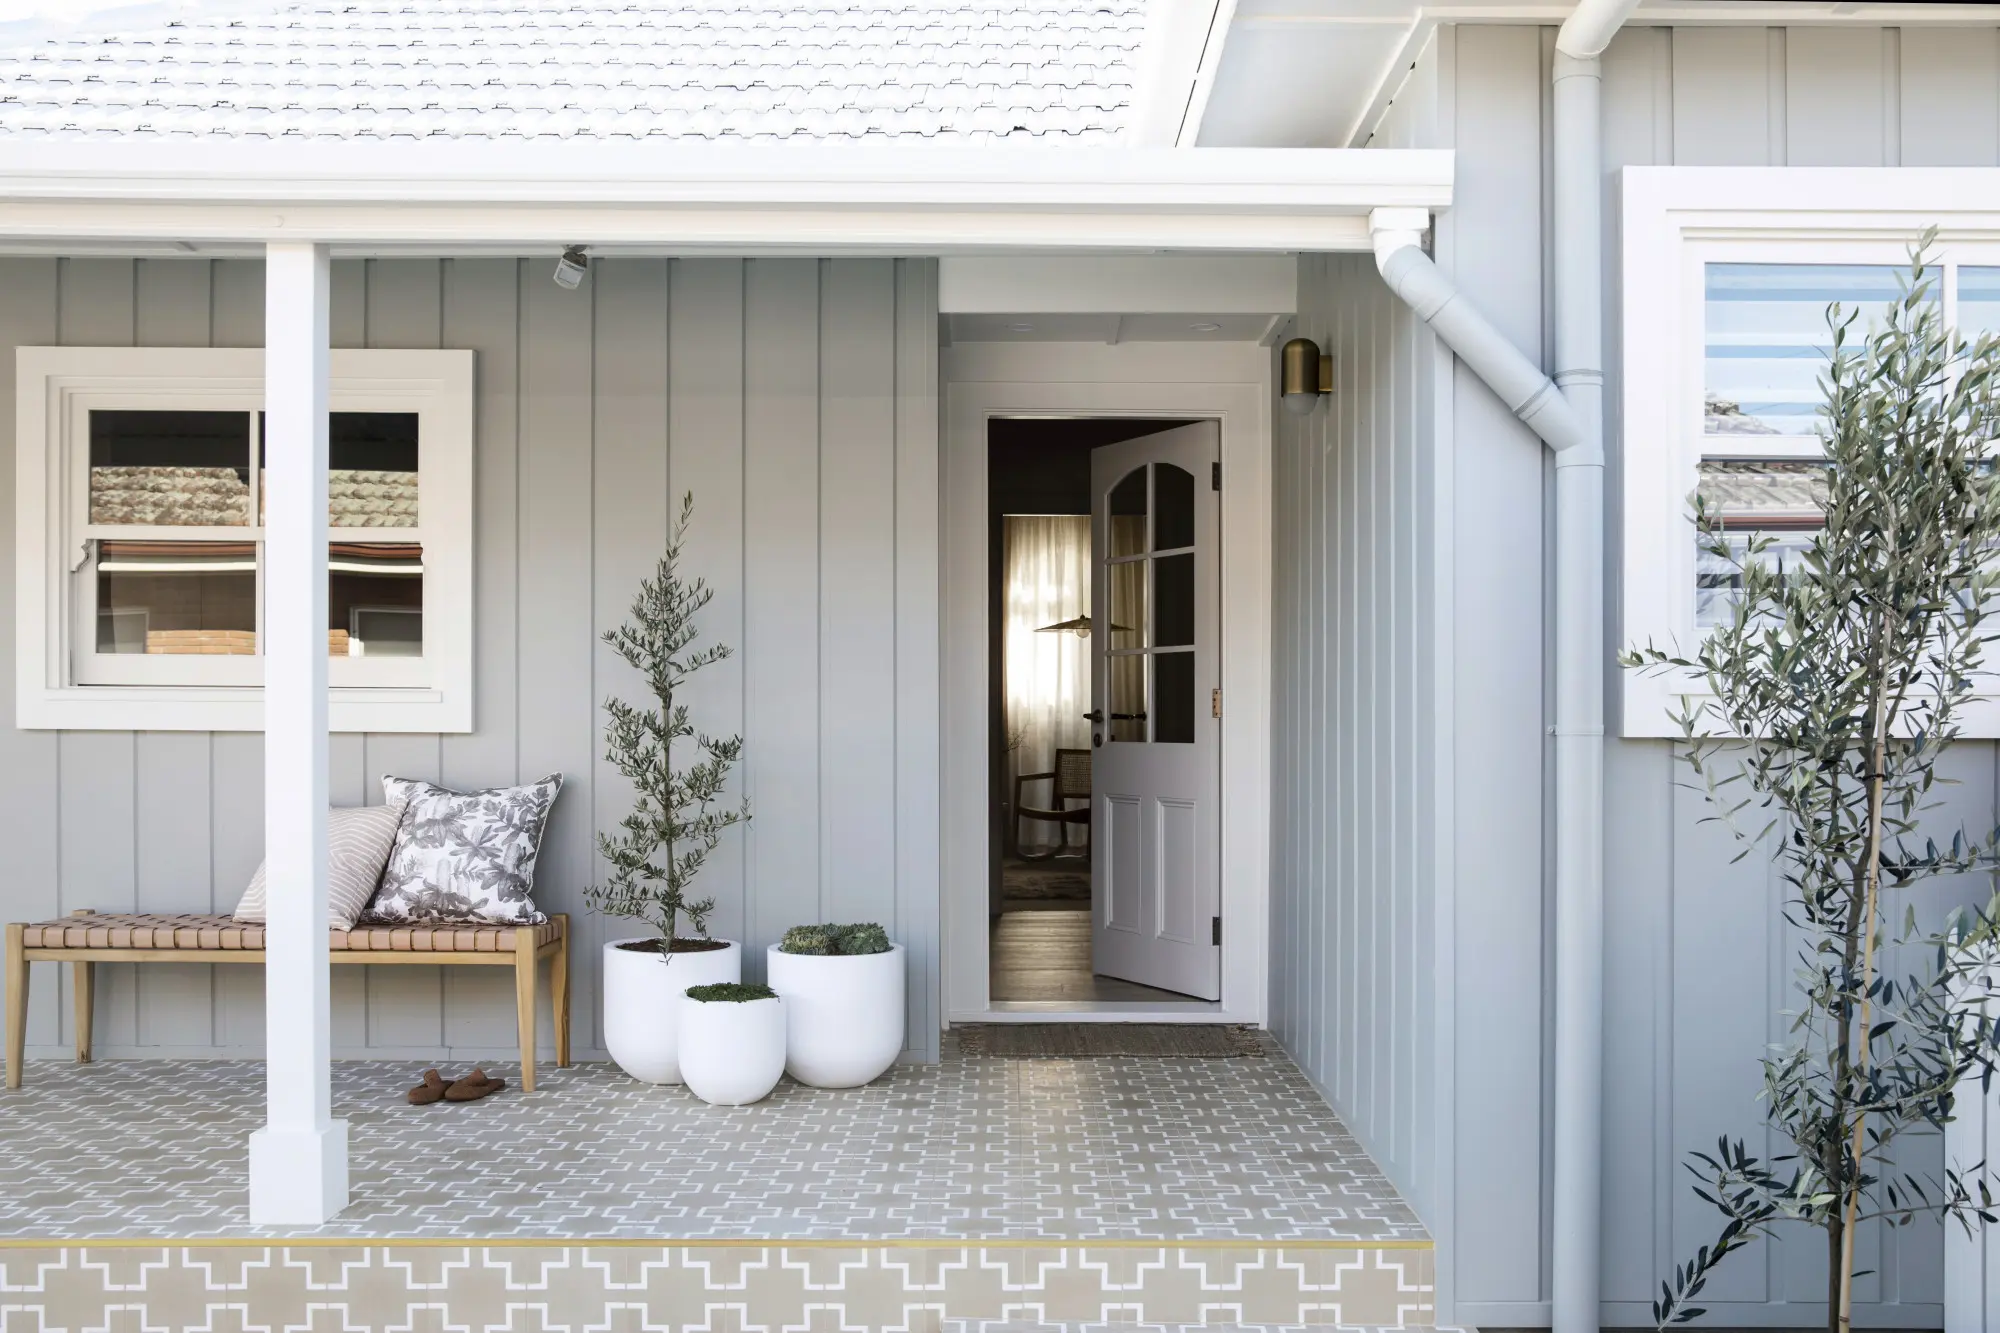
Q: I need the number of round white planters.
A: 3